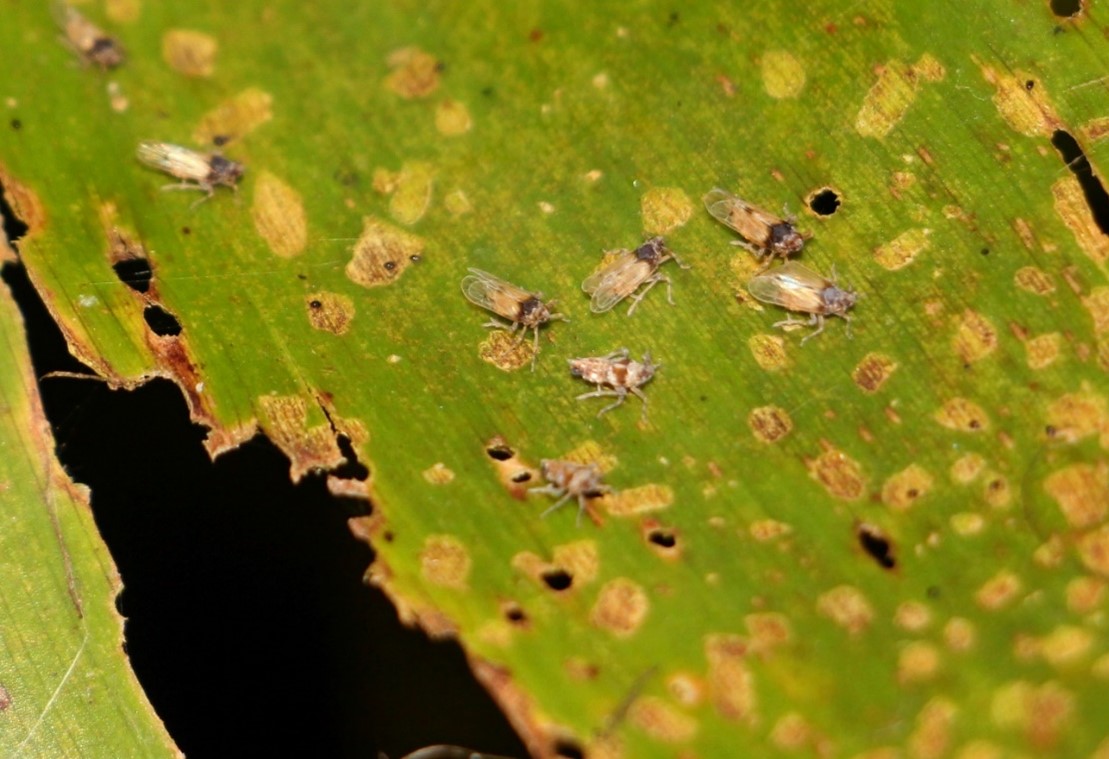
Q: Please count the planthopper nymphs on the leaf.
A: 2